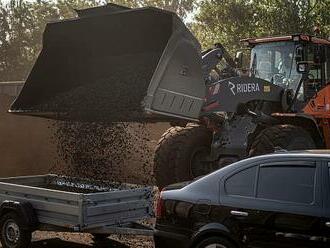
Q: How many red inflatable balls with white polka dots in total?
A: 0